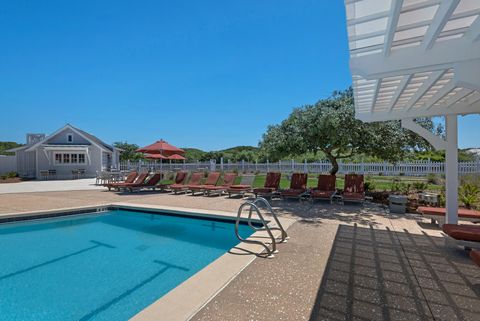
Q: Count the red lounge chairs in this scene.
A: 15